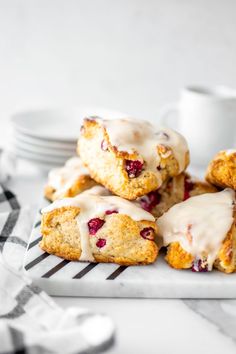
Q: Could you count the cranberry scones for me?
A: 6